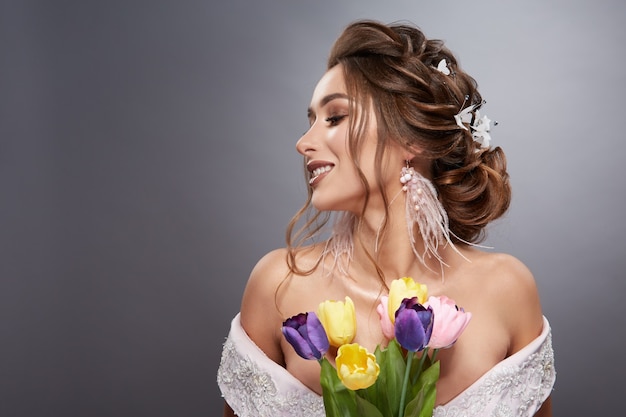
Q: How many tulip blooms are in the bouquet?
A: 7